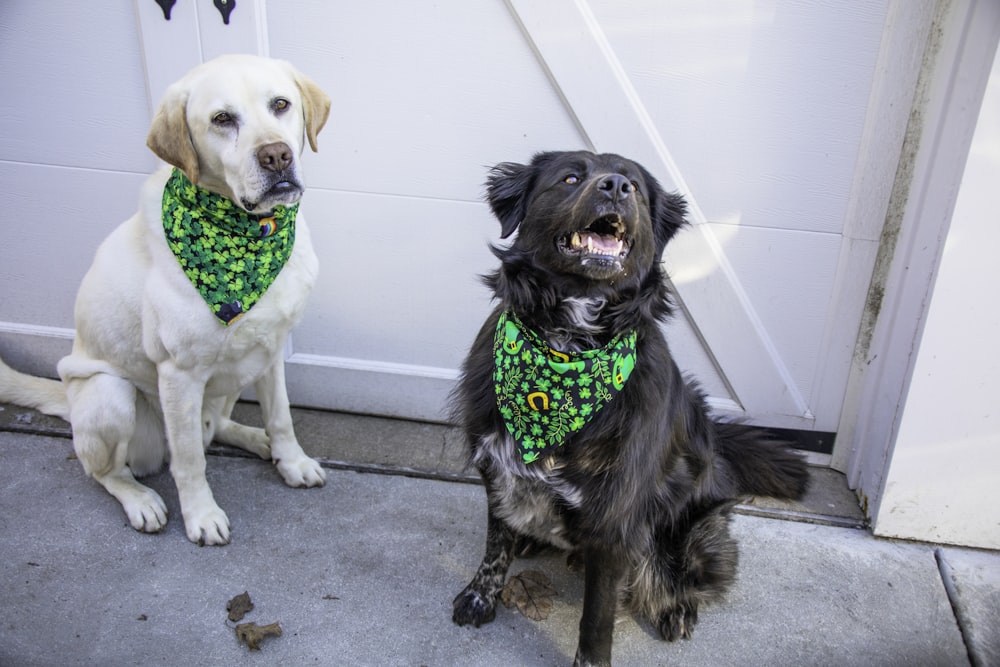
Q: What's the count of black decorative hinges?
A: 2